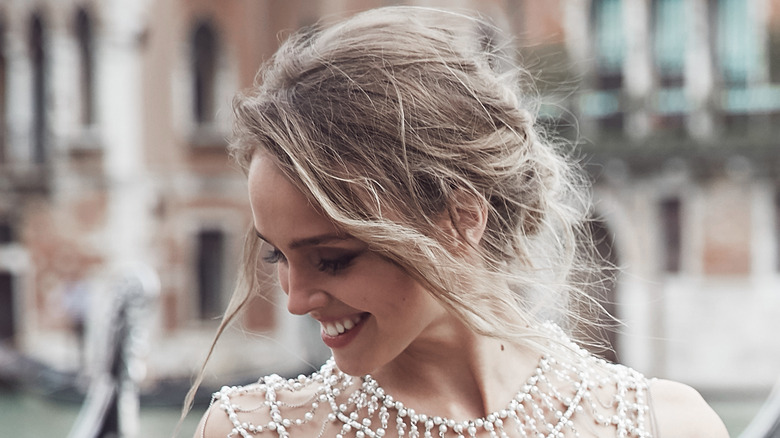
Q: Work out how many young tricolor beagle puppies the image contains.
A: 0